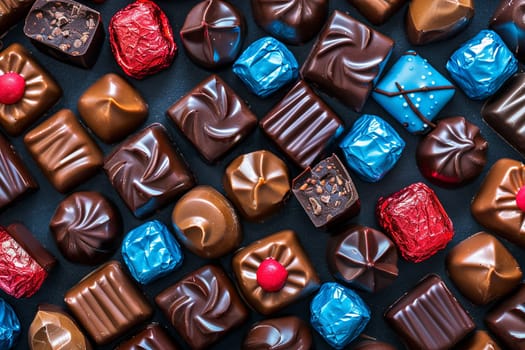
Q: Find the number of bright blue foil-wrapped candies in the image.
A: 6